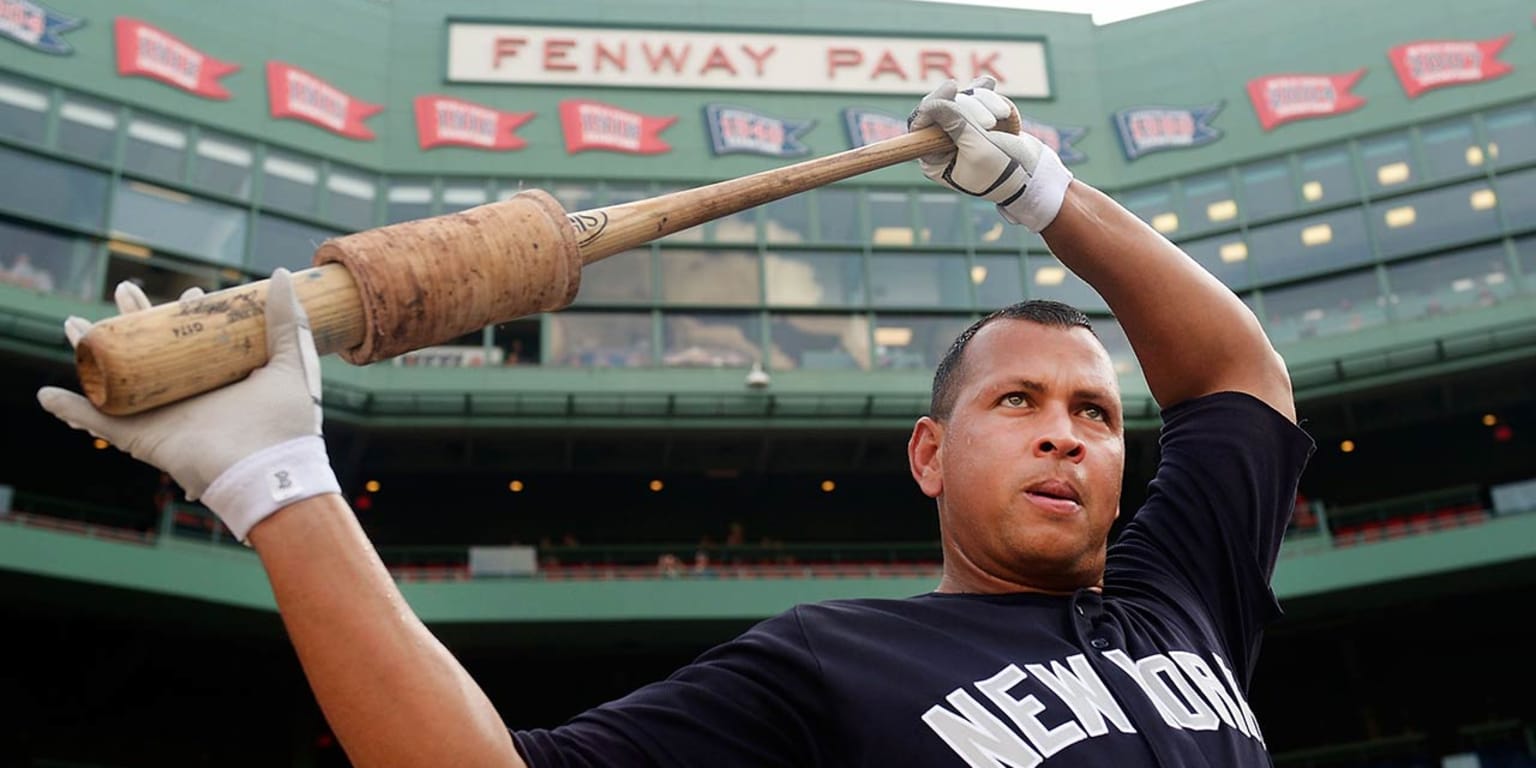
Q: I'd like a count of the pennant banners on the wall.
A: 11